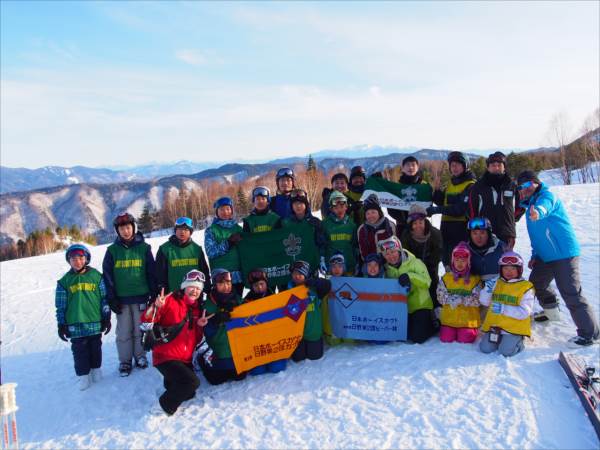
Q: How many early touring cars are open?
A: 0